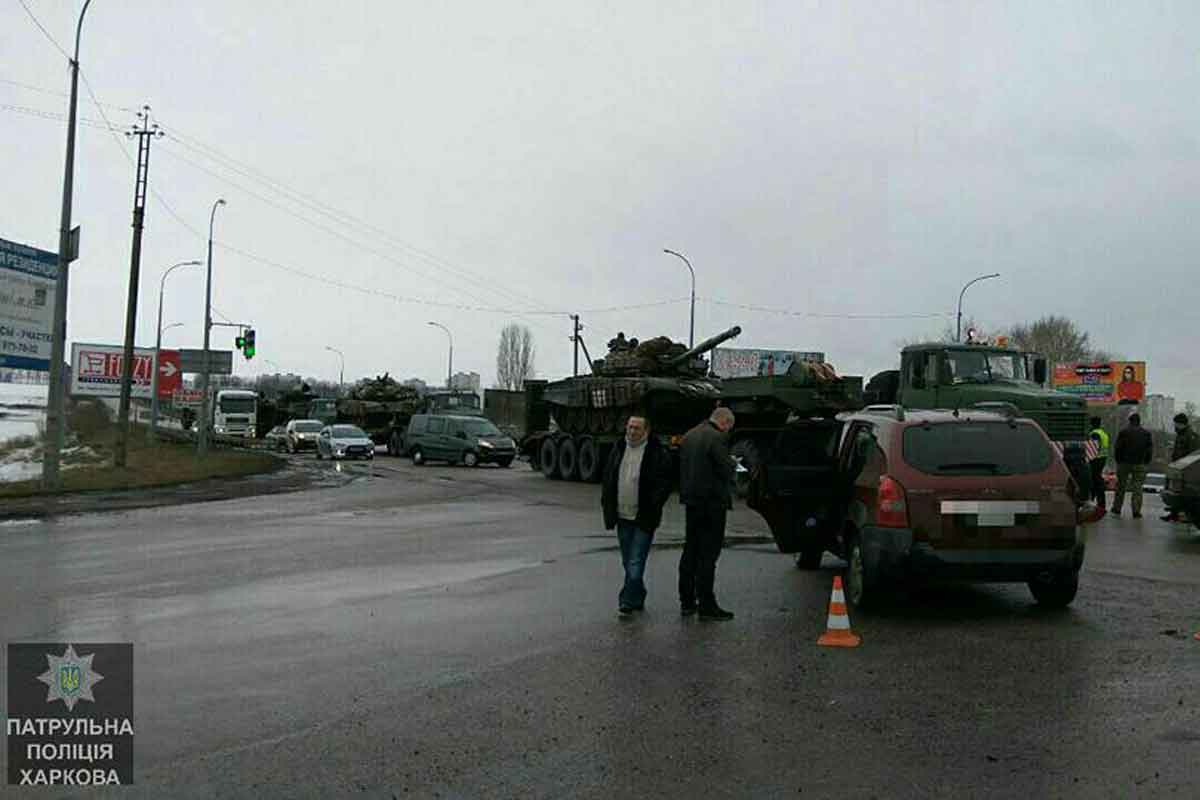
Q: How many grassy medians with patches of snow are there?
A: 1